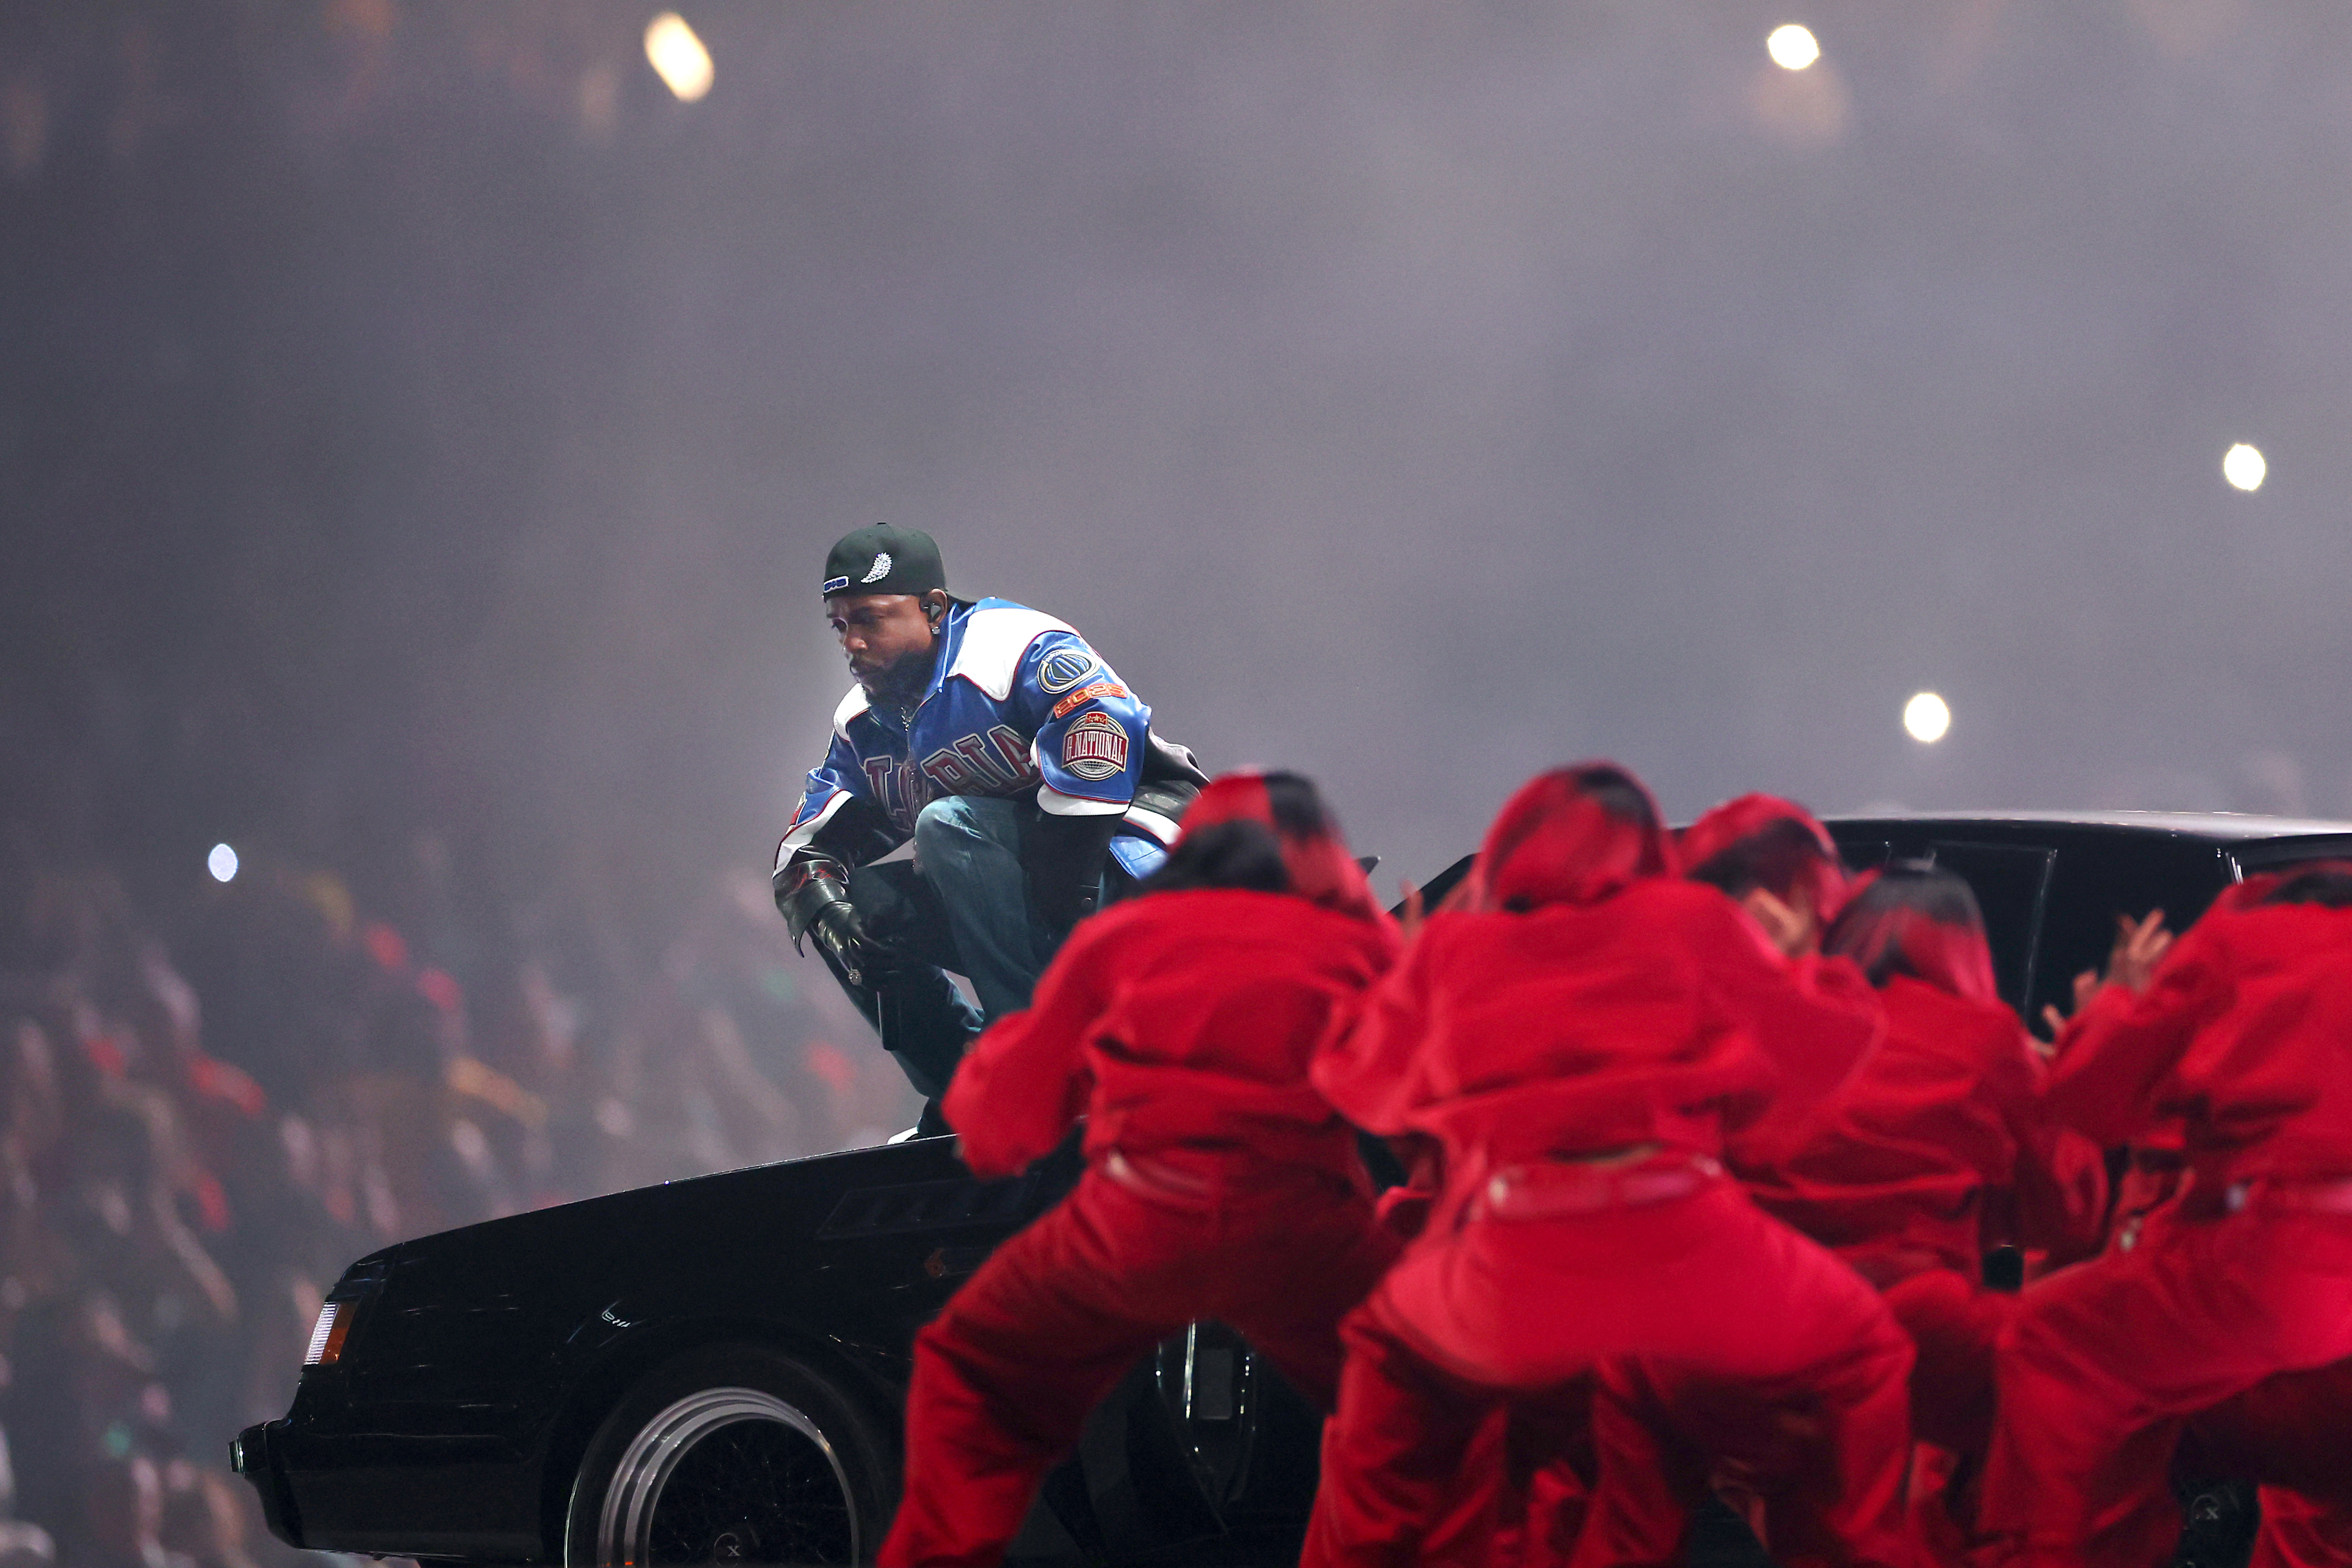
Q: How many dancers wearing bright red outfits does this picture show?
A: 5